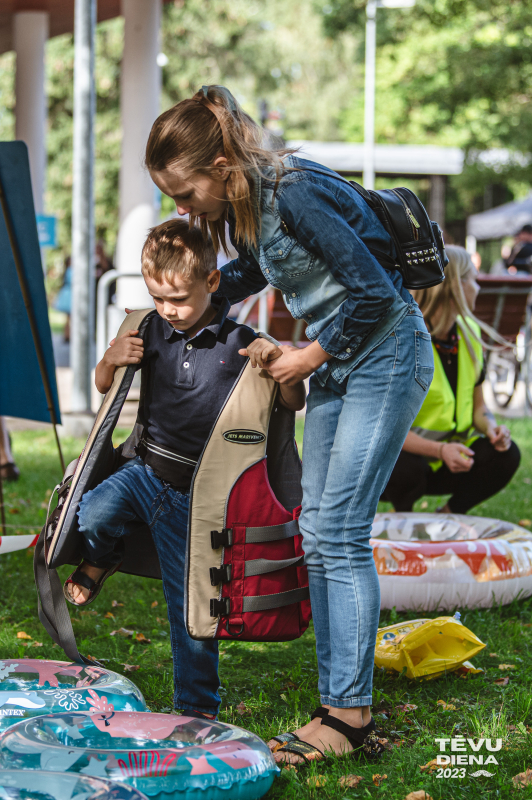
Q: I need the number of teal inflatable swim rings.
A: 3